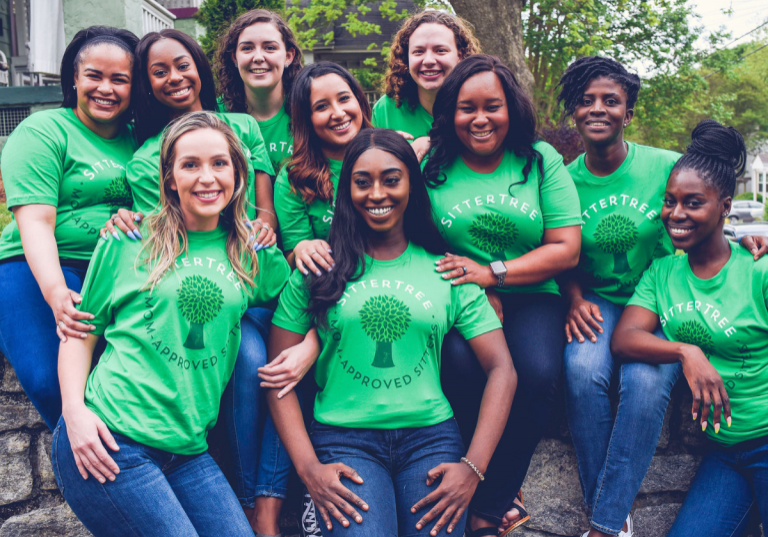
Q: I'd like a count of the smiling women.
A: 10